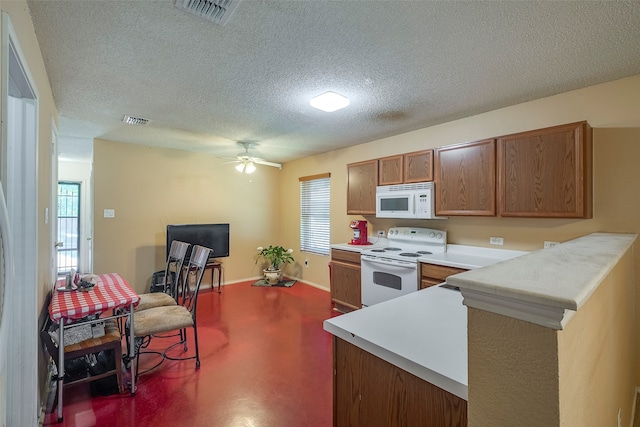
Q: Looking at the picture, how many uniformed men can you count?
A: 0